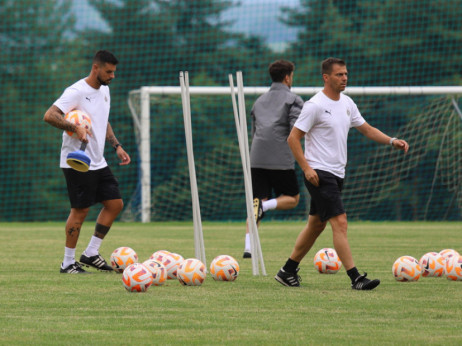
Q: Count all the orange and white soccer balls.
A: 13